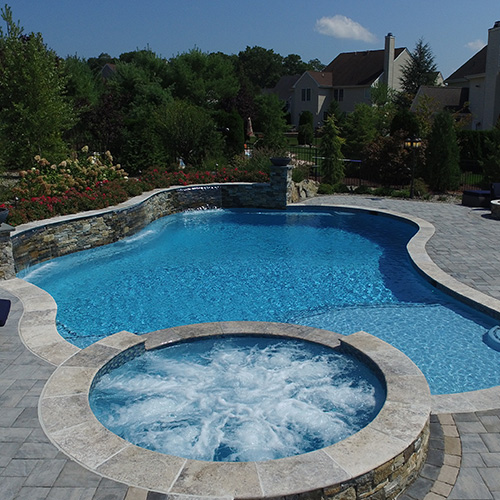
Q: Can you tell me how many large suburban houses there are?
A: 2